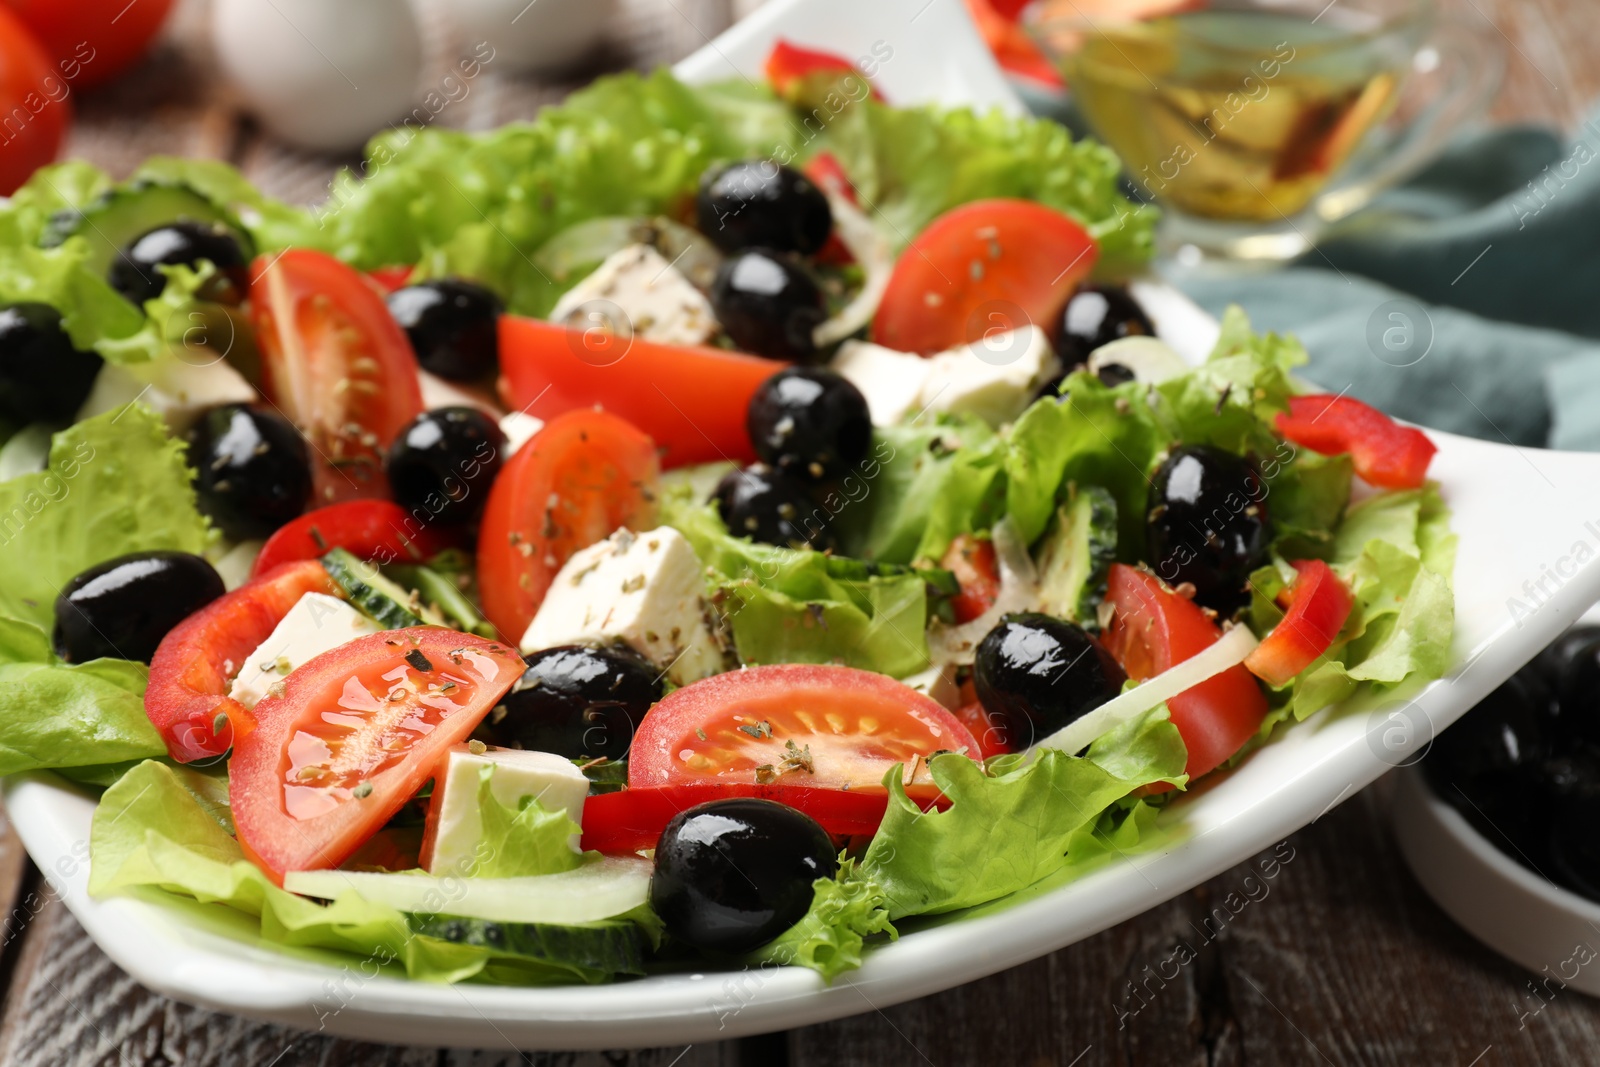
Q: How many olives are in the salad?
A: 15